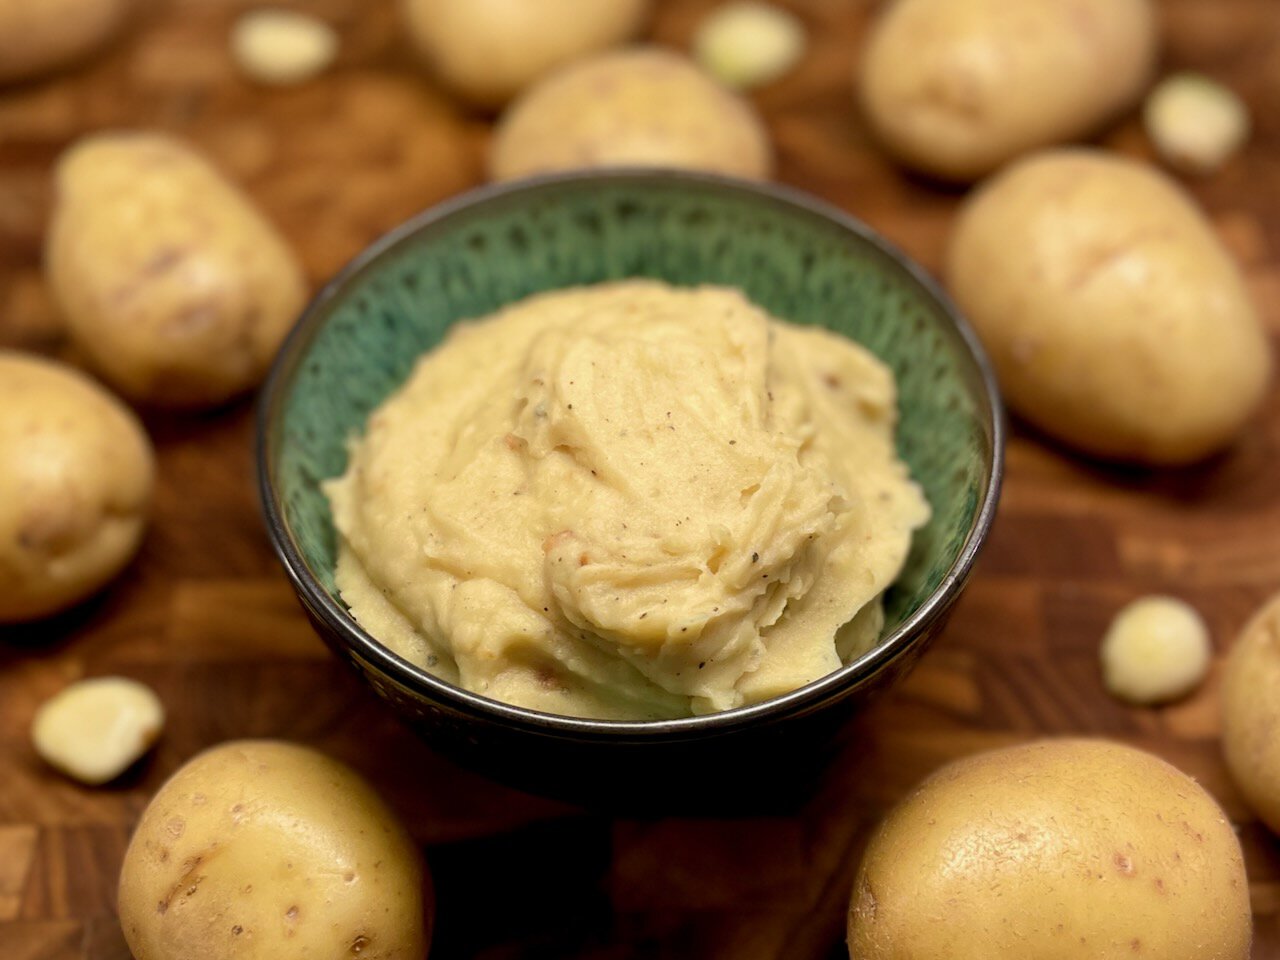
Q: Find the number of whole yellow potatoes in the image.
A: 10